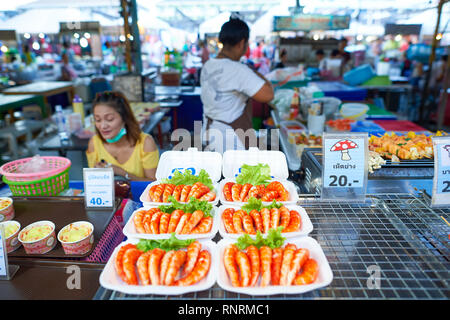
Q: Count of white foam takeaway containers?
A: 6